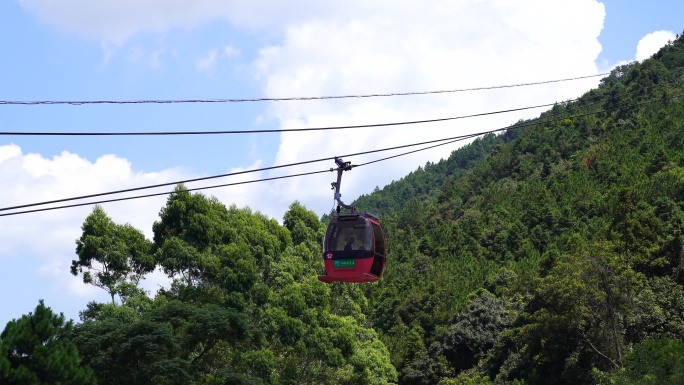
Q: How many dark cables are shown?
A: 4